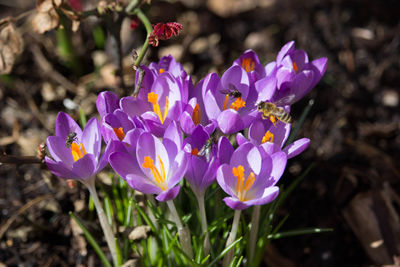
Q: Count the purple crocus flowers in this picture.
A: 12